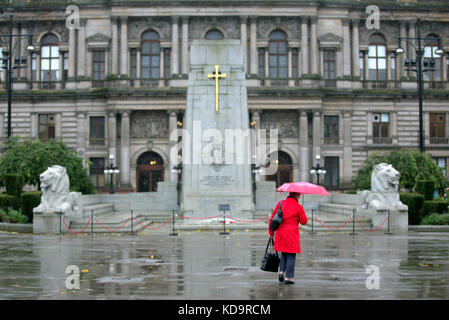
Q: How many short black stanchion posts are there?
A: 8